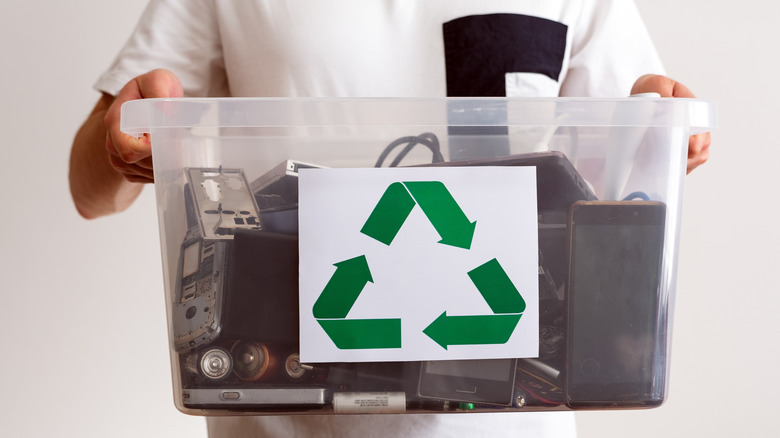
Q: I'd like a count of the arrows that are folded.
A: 3